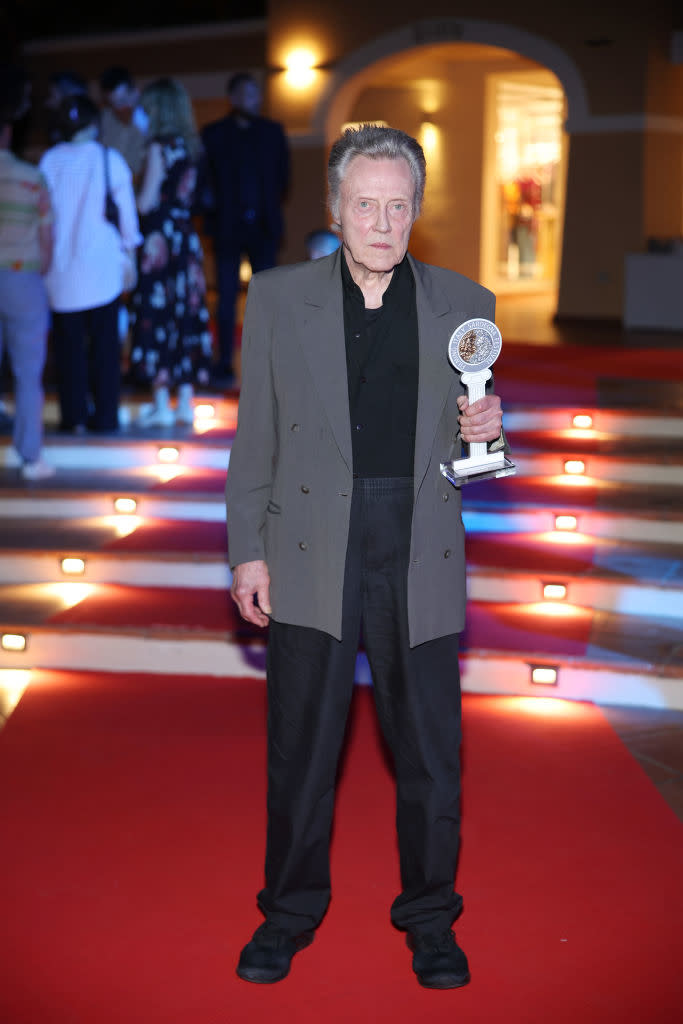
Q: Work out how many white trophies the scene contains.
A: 1